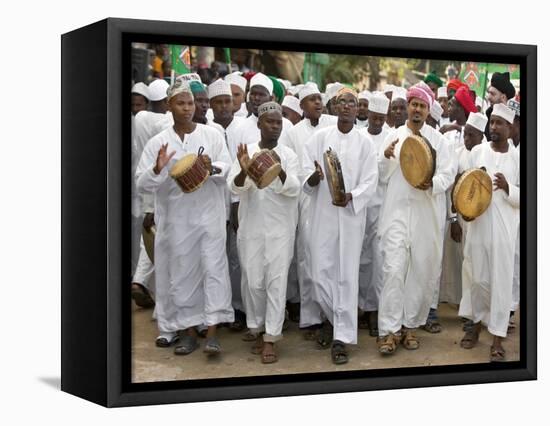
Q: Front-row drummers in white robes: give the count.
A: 5